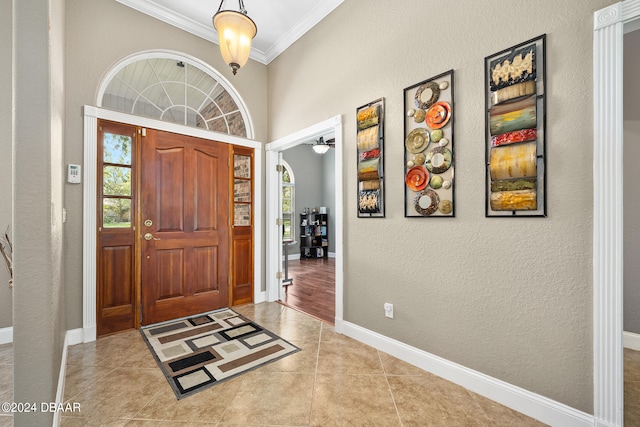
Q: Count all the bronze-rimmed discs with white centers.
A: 3